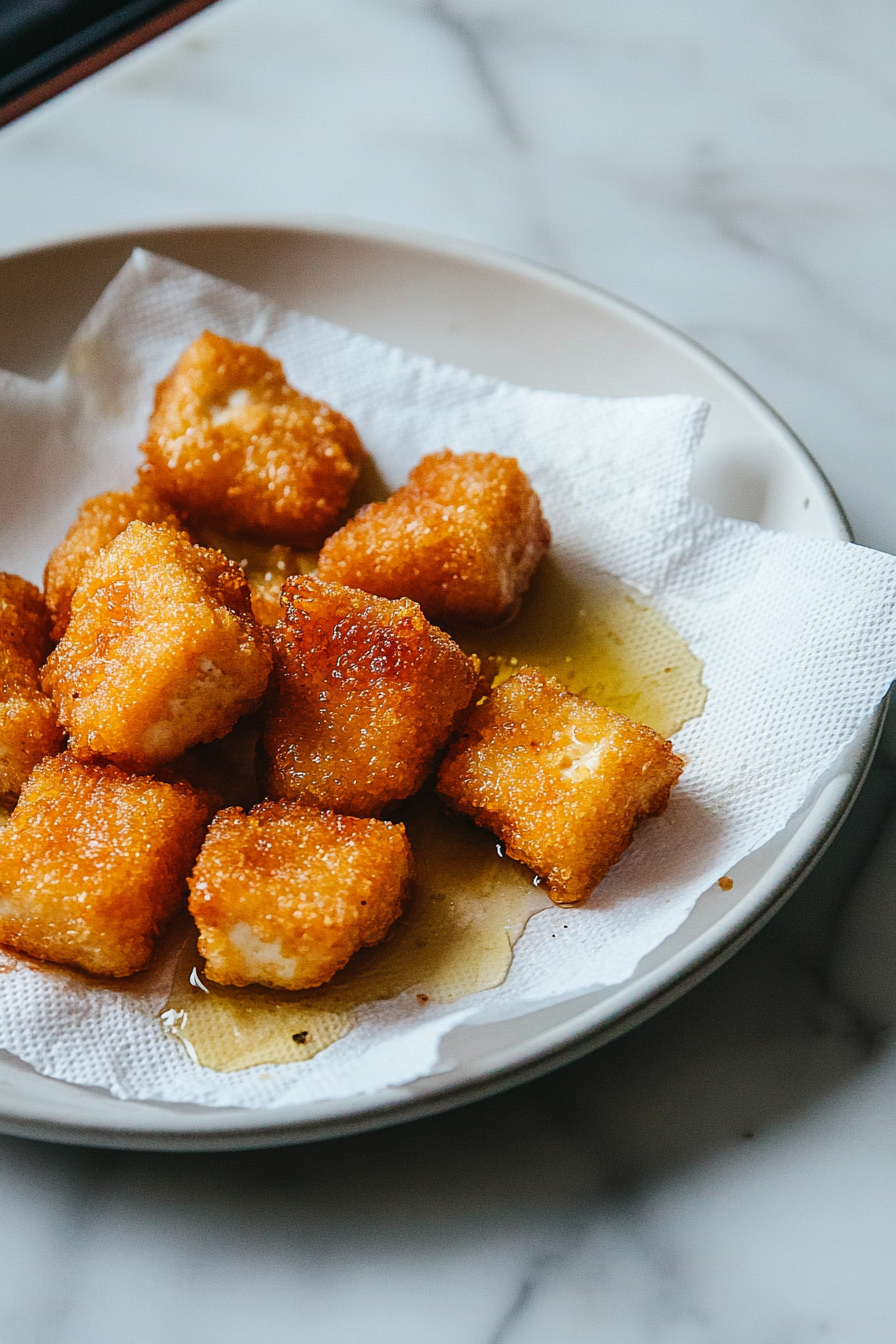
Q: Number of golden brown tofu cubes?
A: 9